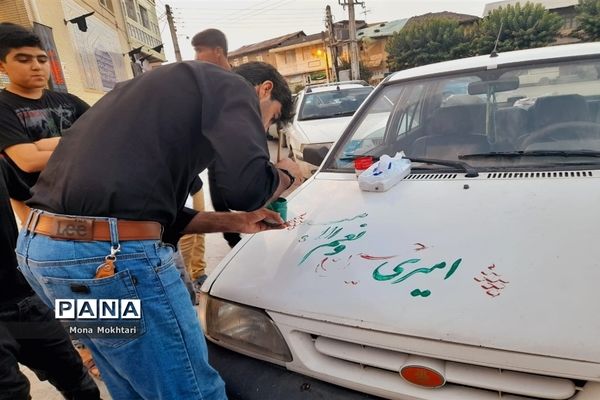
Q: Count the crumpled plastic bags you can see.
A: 1